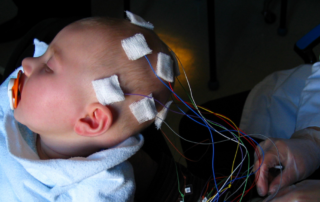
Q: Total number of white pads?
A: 6